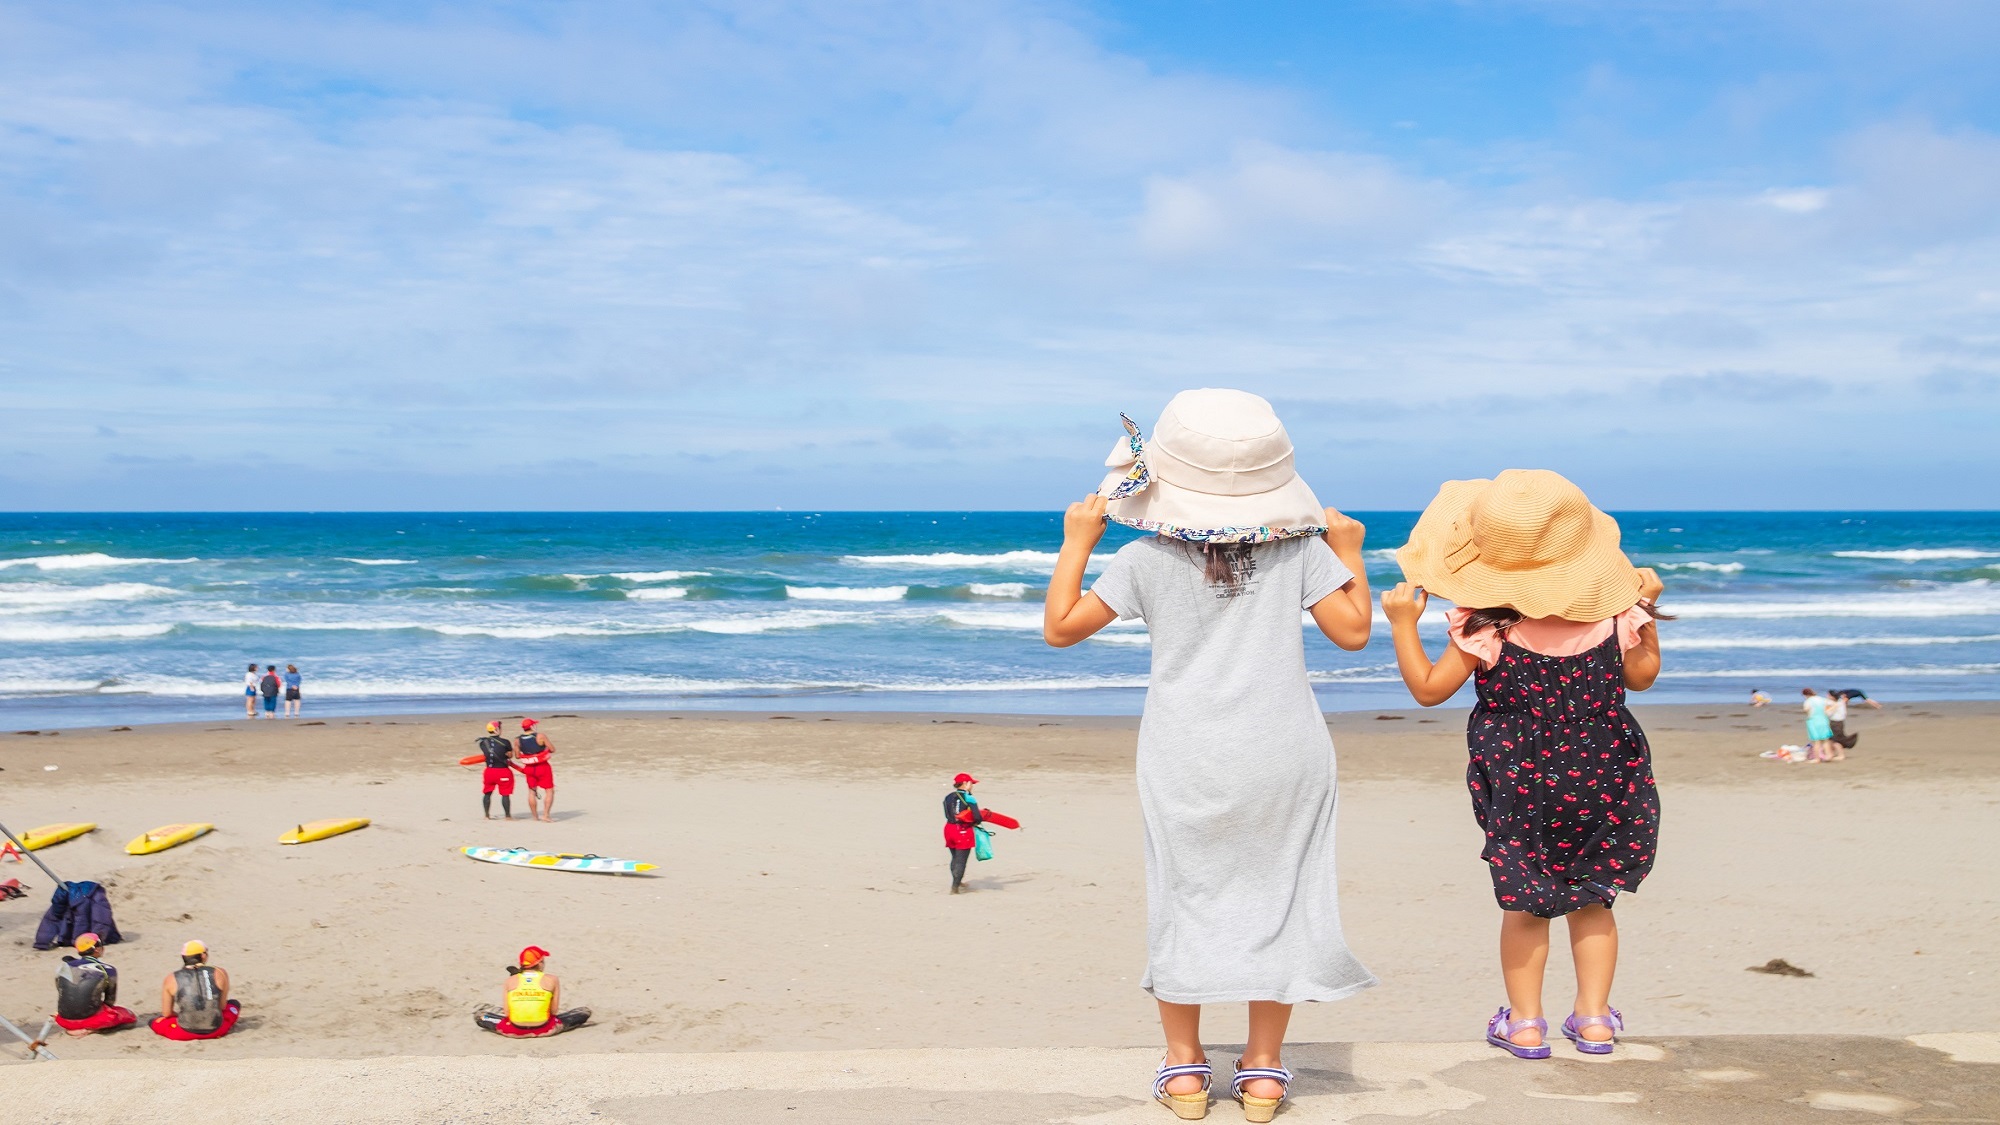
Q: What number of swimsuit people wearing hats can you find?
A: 6